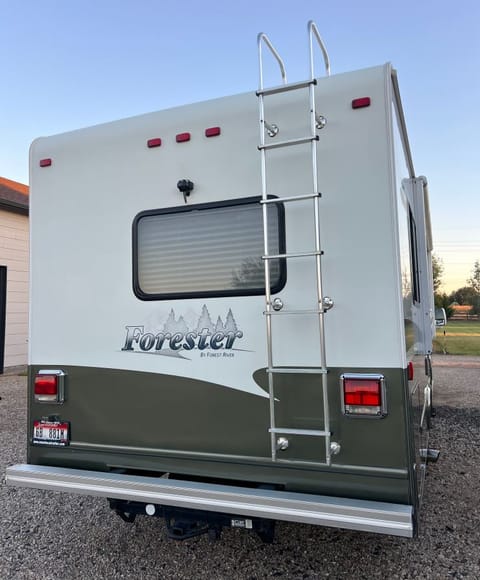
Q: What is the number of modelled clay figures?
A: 0